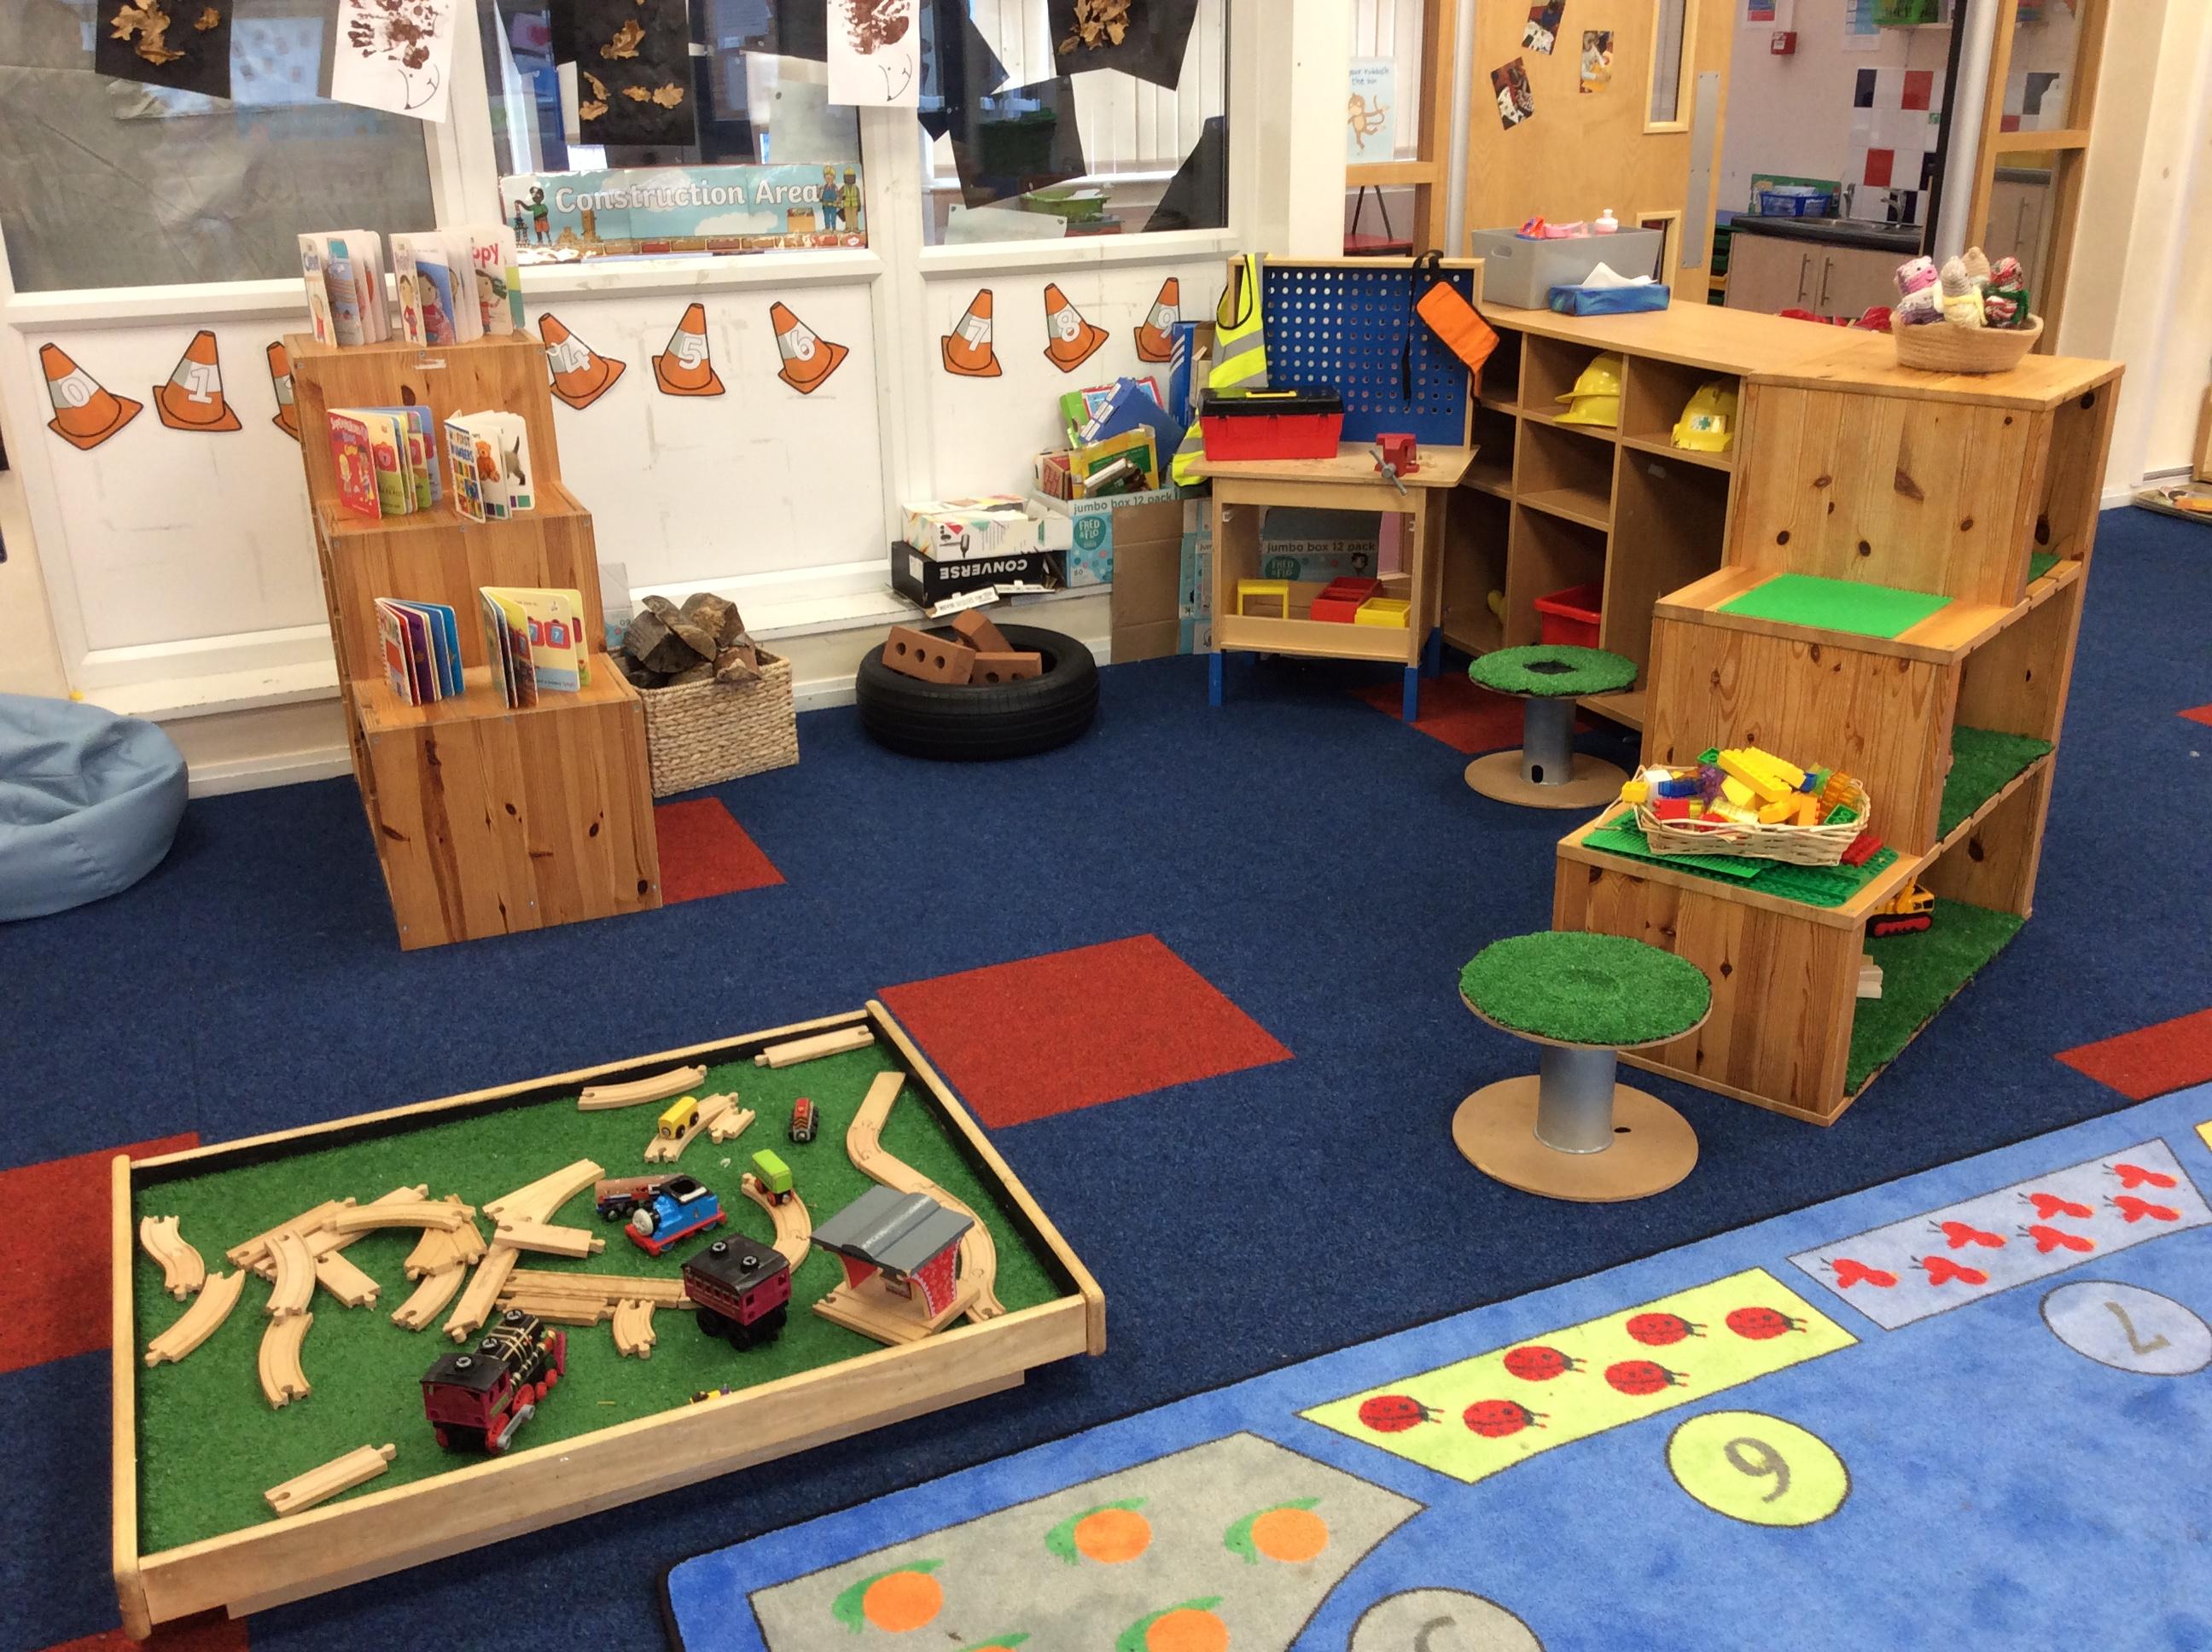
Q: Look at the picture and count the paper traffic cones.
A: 9